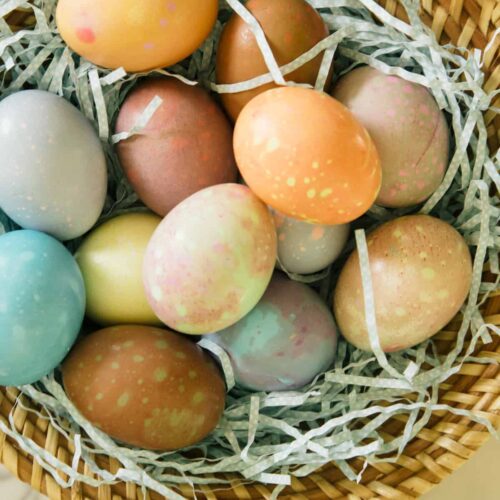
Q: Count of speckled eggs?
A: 12